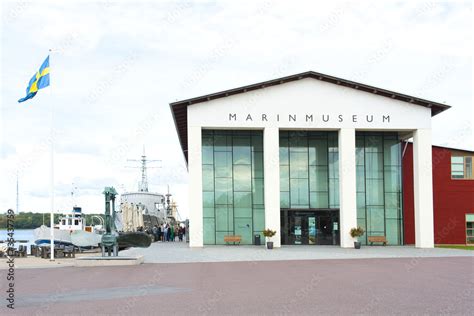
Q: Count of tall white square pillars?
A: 4